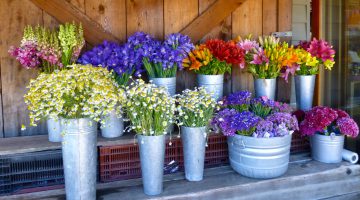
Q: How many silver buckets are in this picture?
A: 11